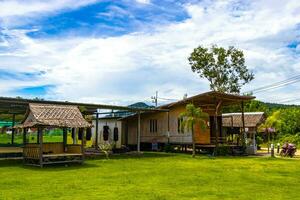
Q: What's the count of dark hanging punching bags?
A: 5